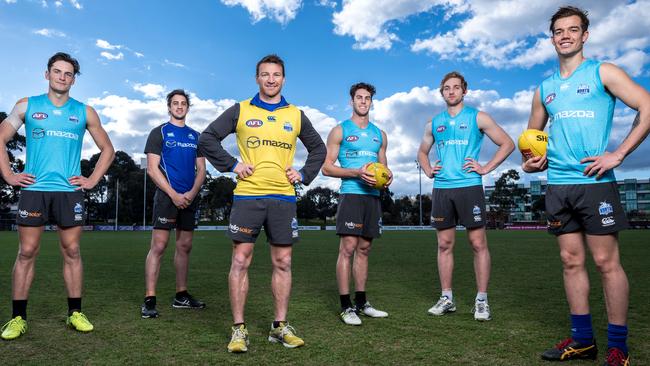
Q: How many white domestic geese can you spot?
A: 0